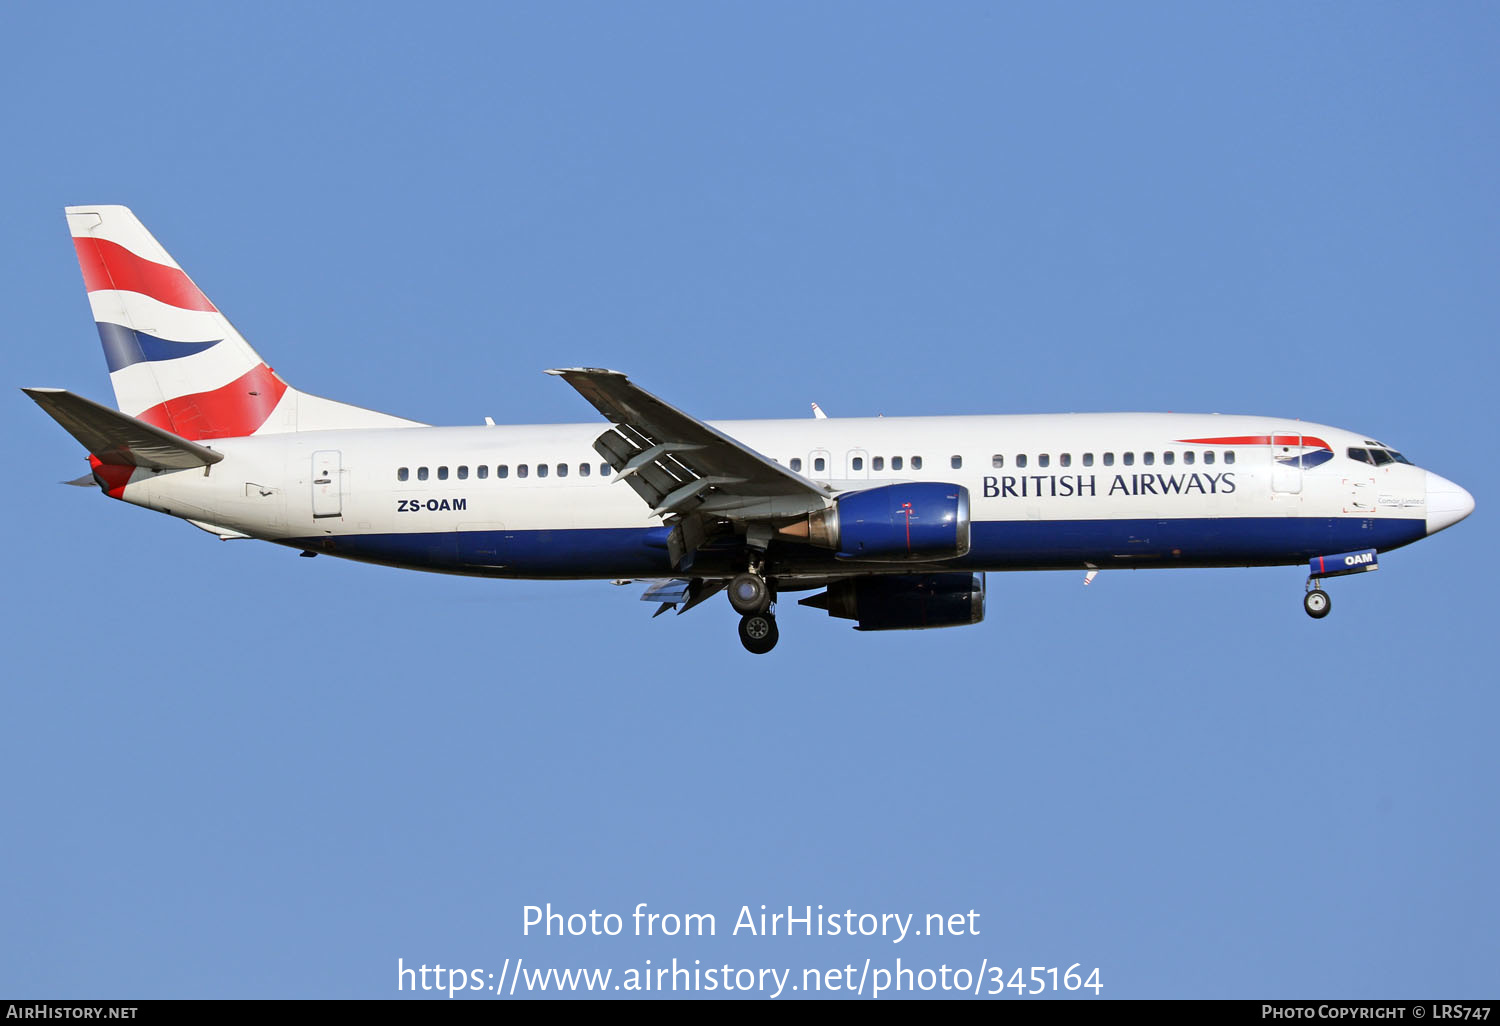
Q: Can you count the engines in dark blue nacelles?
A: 2